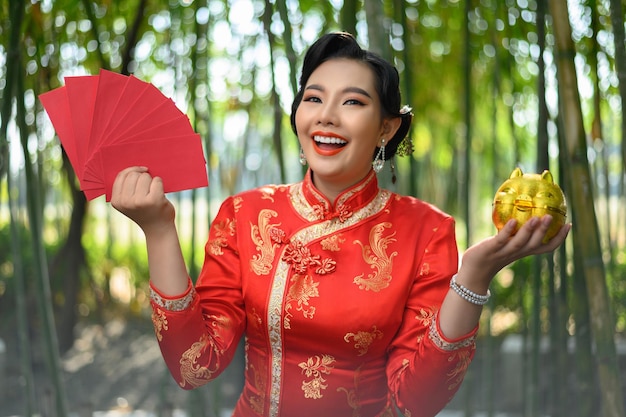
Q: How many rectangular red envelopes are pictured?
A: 8